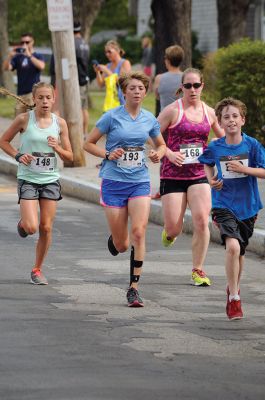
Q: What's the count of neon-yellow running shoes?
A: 2